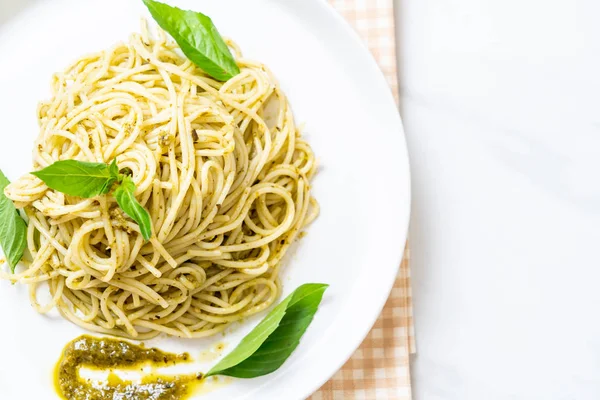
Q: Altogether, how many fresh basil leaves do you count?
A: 5